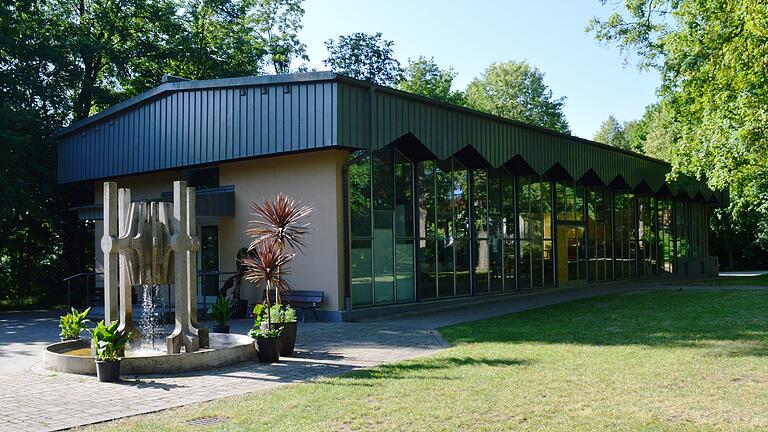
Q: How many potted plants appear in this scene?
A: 5